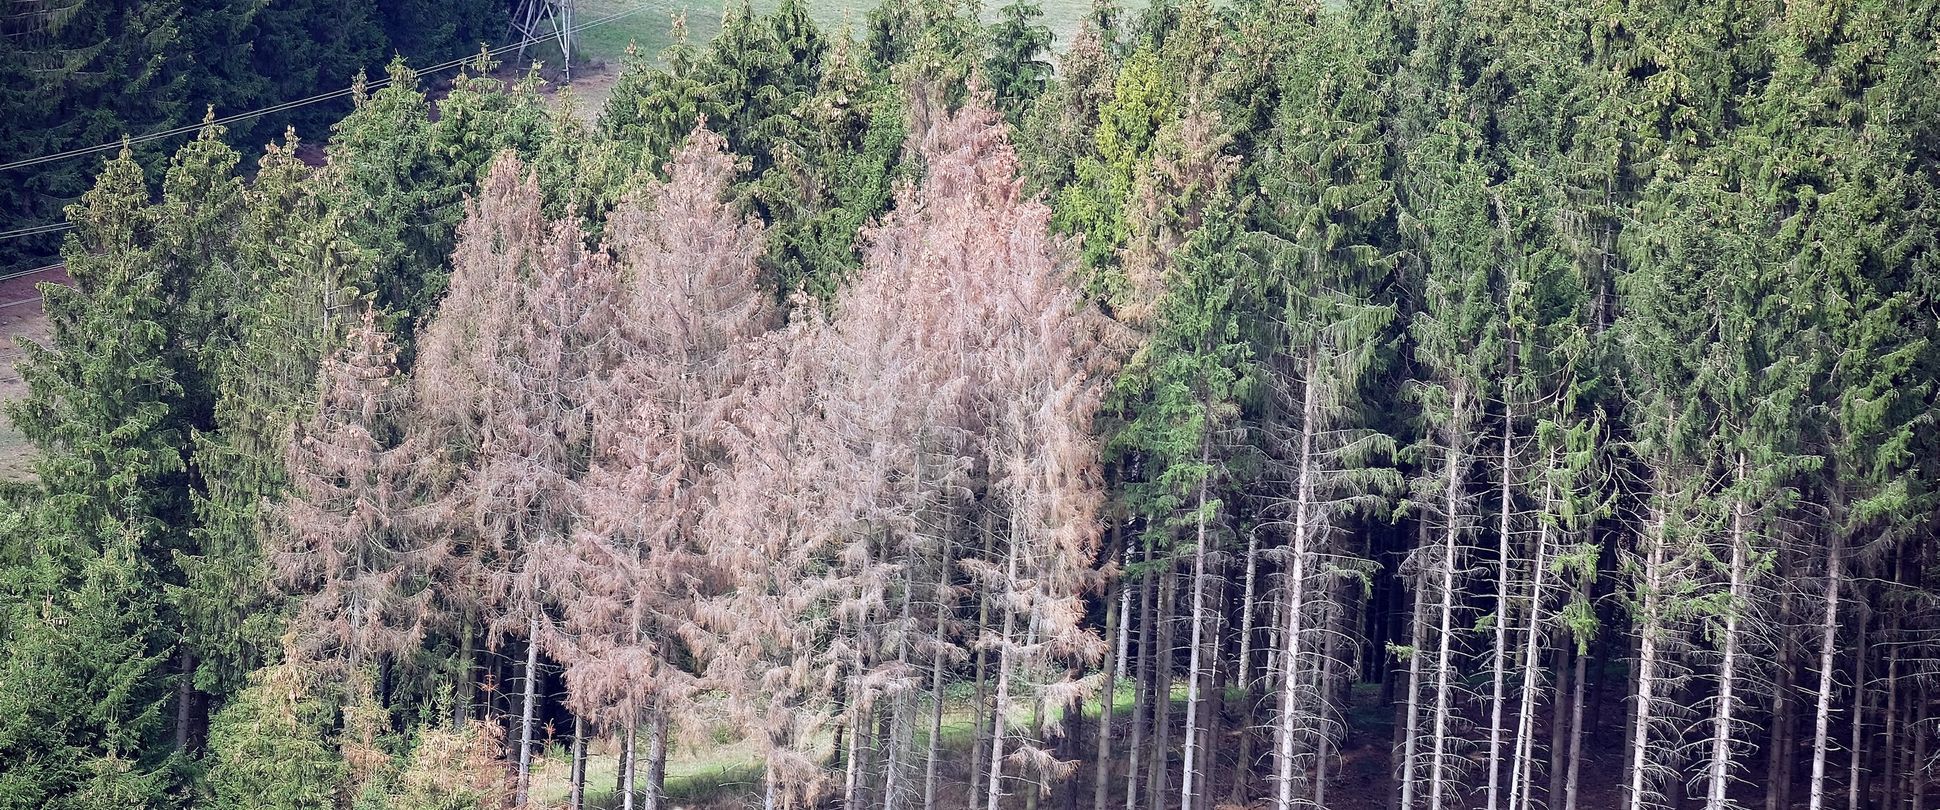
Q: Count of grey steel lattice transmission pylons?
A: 1